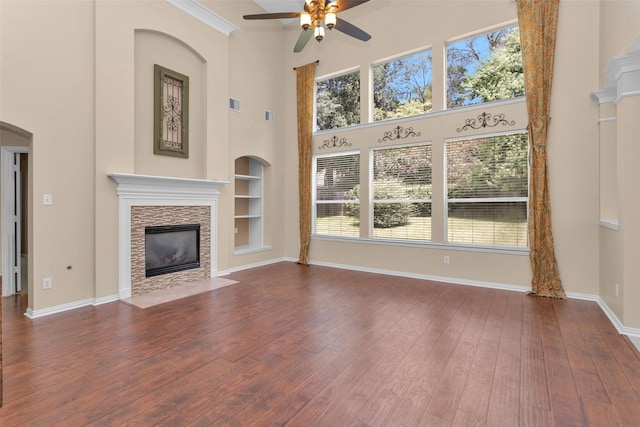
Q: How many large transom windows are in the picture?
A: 3